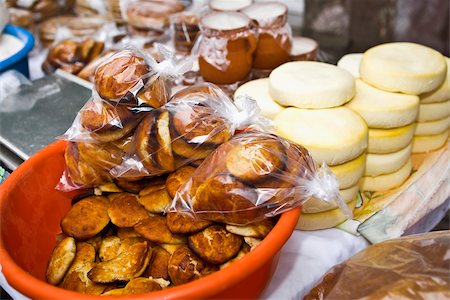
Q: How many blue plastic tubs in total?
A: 1